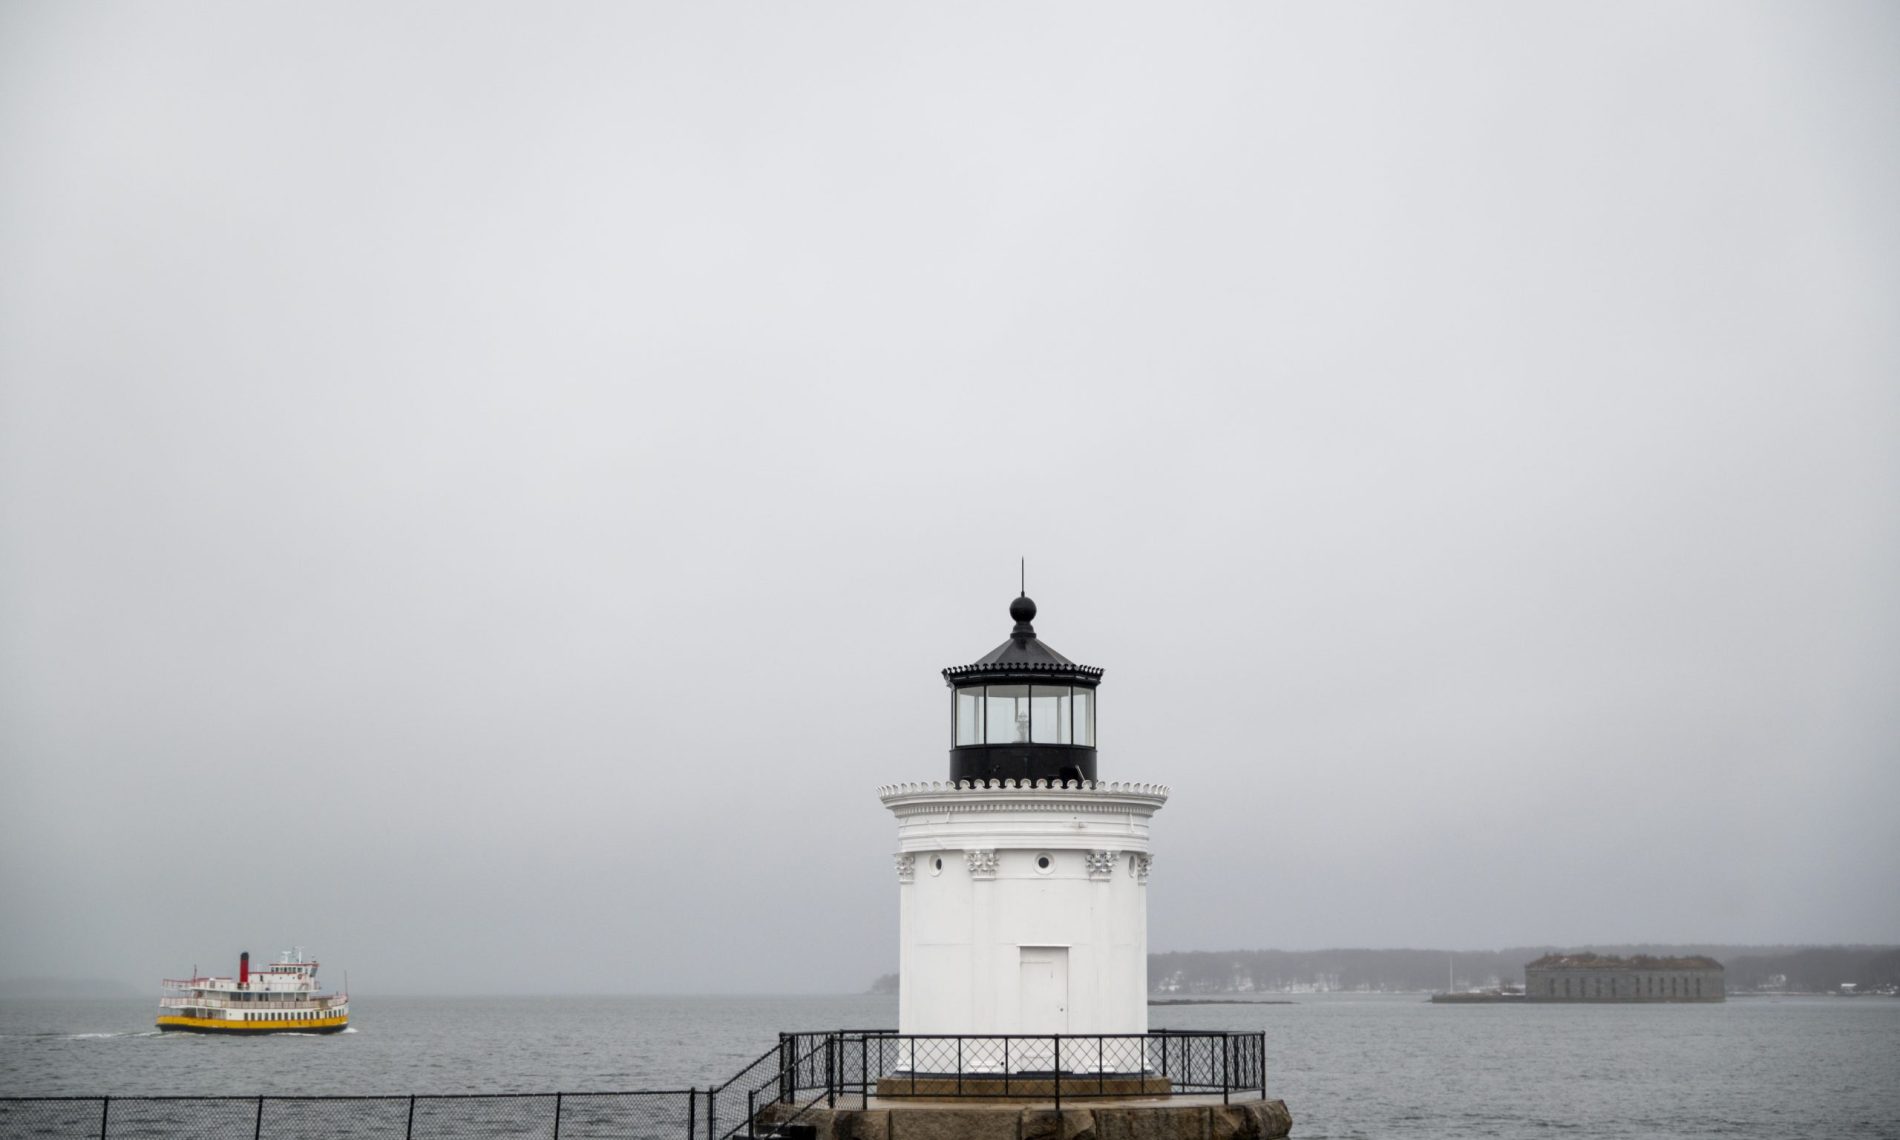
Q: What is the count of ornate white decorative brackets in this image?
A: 4